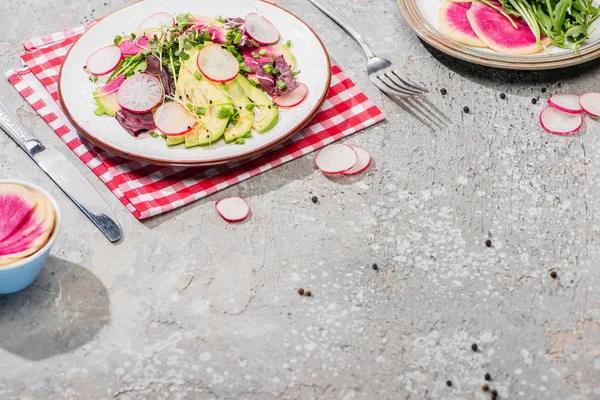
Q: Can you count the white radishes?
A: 13